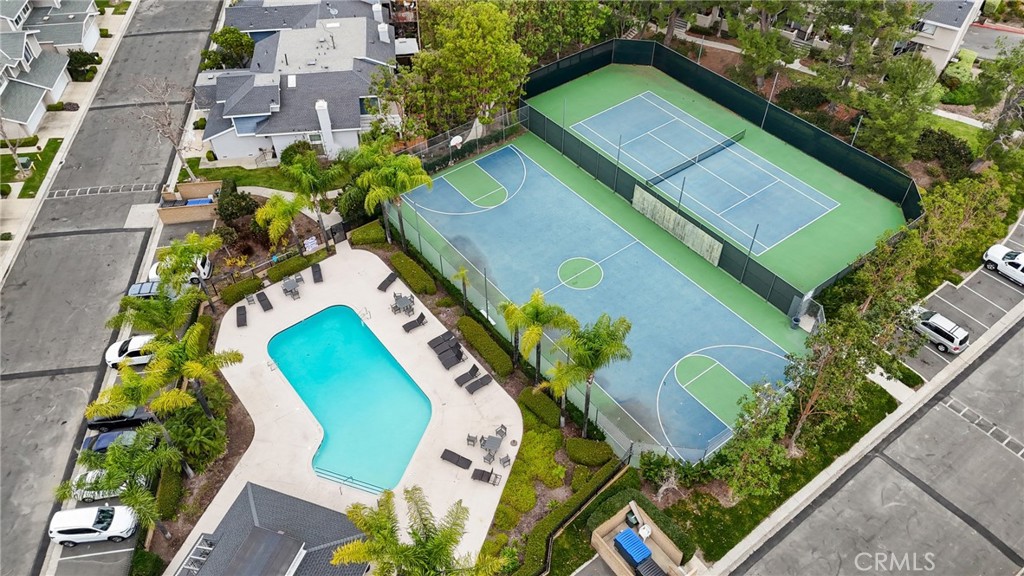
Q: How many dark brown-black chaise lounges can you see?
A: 13